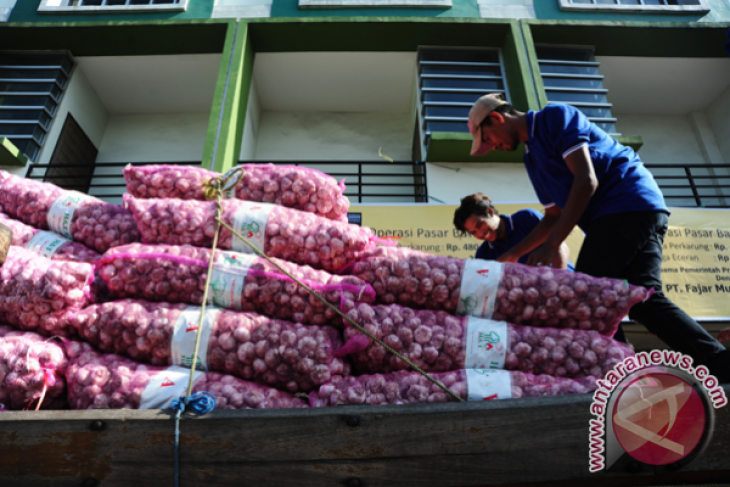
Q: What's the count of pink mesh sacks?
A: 12